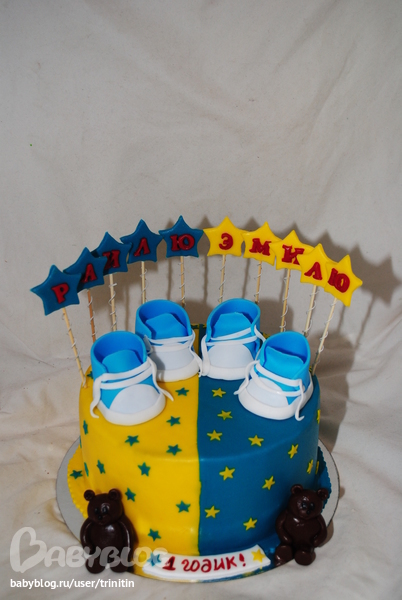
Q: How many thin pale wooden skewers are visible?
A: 10